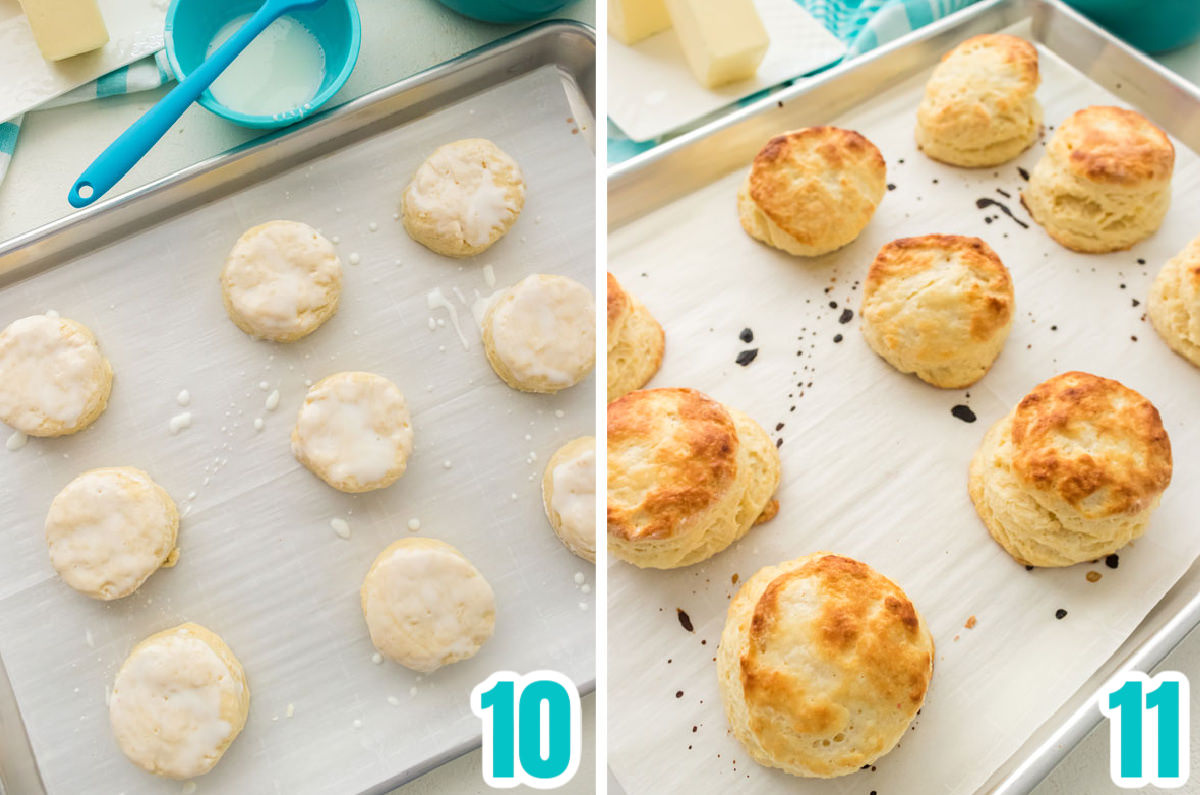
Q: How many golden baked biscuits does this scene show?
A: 9